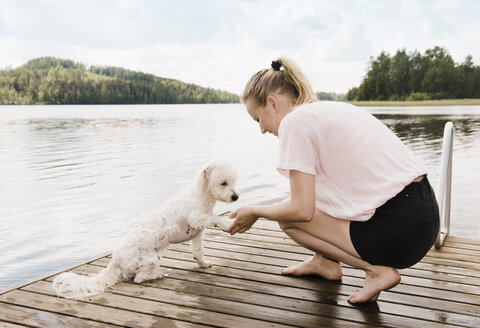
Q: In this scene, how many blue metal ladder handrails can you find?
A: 0